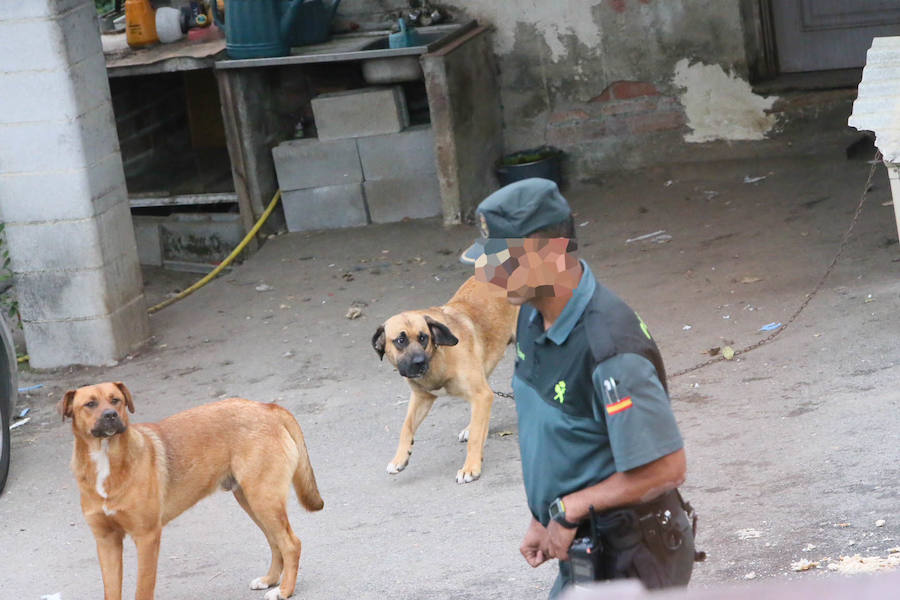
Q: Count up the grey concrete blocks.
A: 5